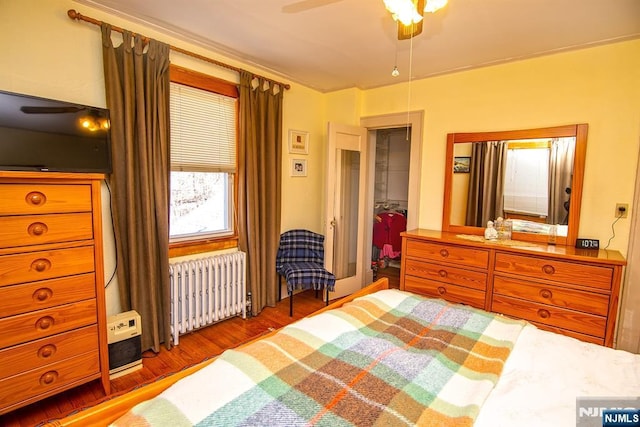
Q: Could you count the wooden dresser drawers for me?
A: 13